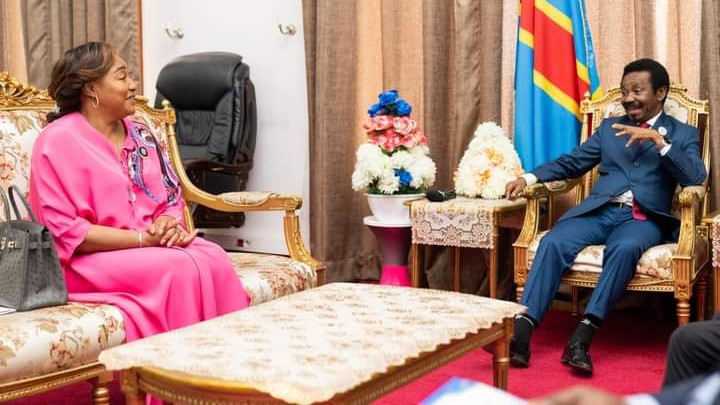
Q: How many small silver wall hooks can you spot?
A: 2